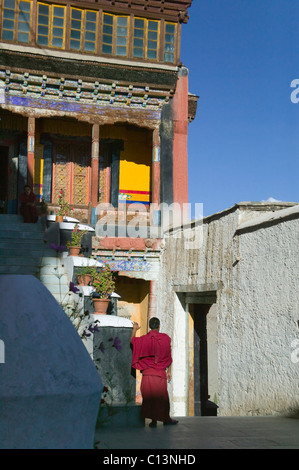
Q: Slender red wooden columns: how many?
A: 3